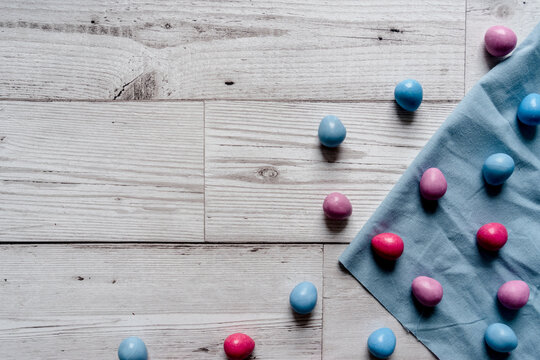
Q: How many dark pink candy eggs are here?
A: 3